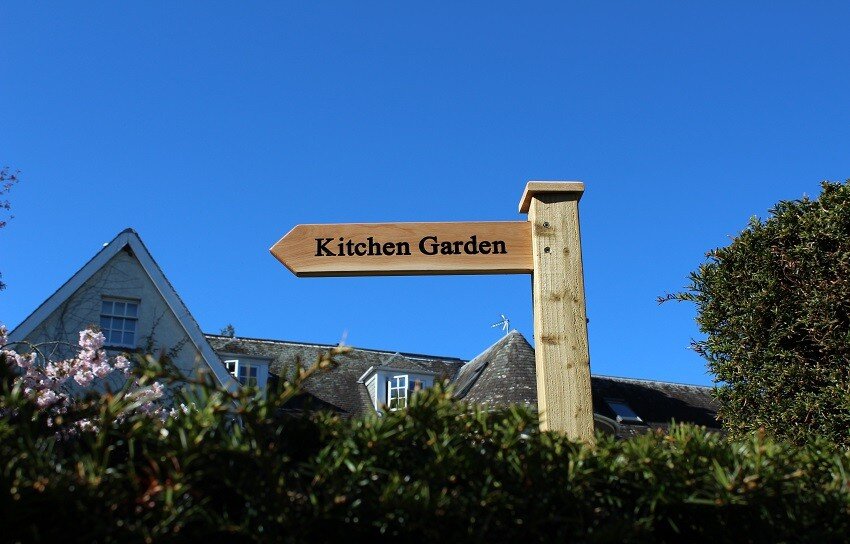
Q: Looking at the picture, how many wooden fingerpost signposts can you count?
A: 1